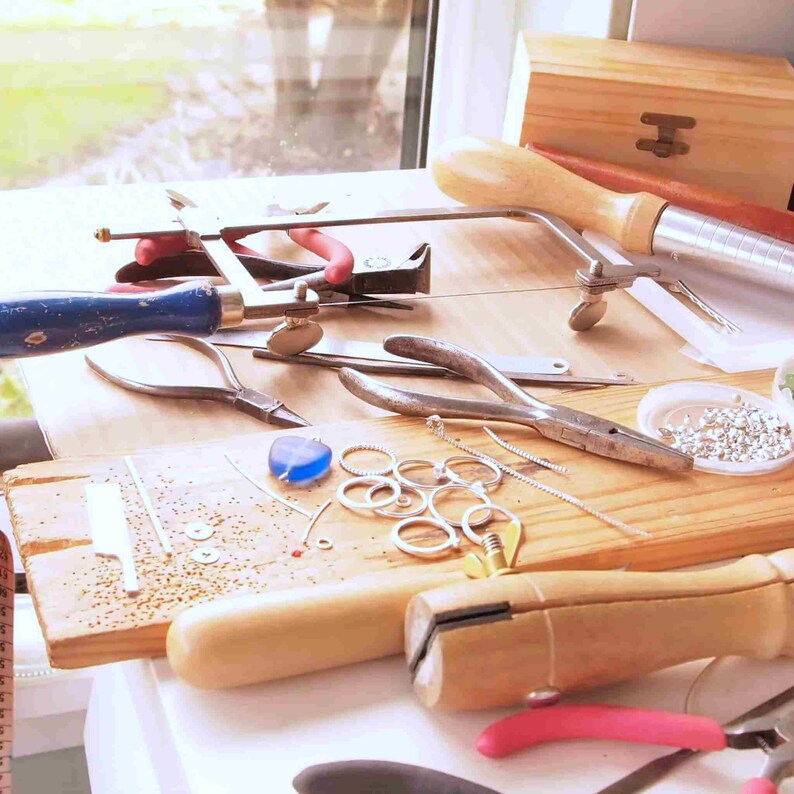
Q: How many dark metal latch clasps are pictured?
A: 1